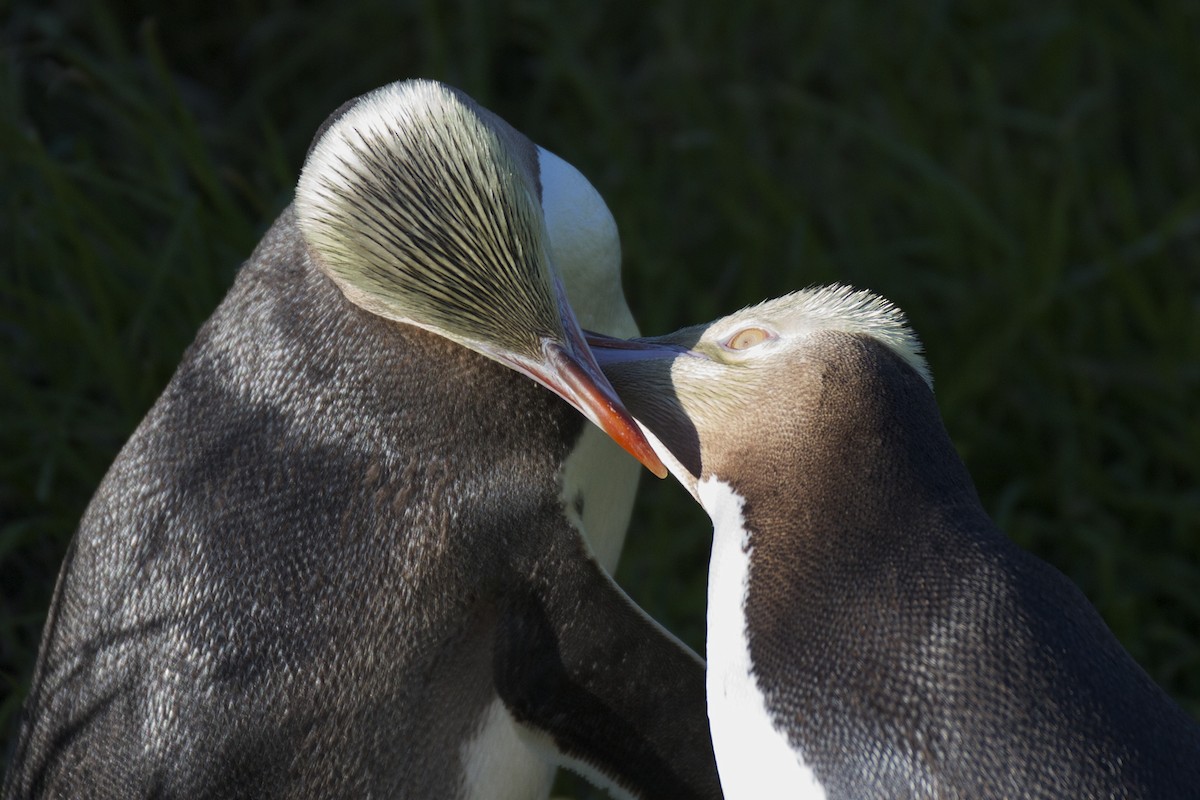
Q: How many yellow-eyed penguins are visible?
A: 2